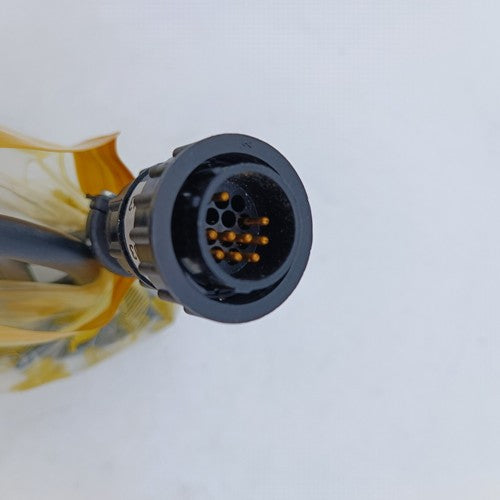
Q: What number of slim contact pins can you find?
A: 9